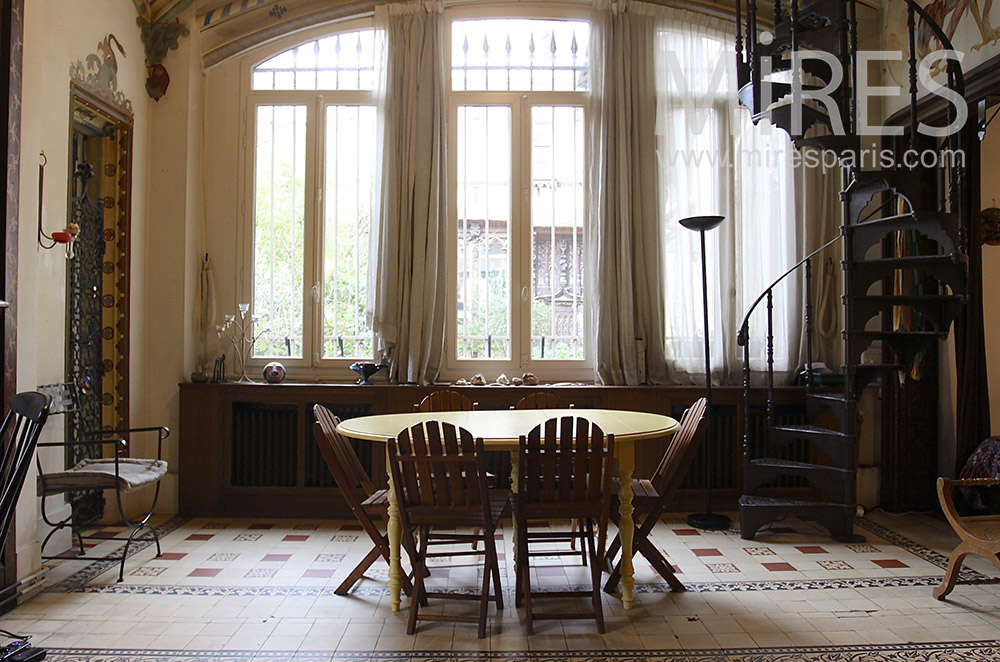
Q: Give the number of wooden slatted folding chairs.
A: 6